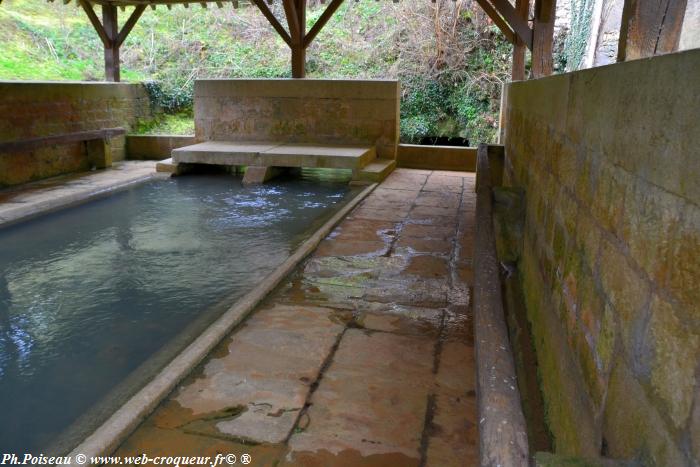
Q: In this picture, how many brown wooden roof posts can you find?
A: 5